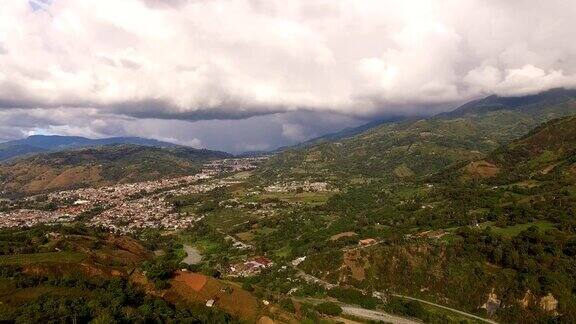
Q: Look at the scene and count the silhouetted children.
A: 0